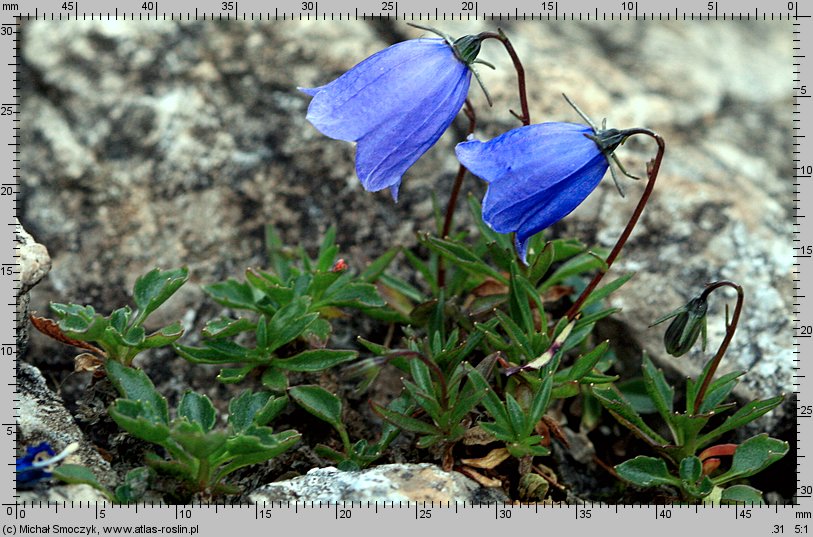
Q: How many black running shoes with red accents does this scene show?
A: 0